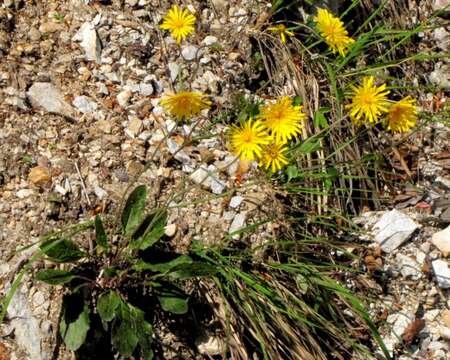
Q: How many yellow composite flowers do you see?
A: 9